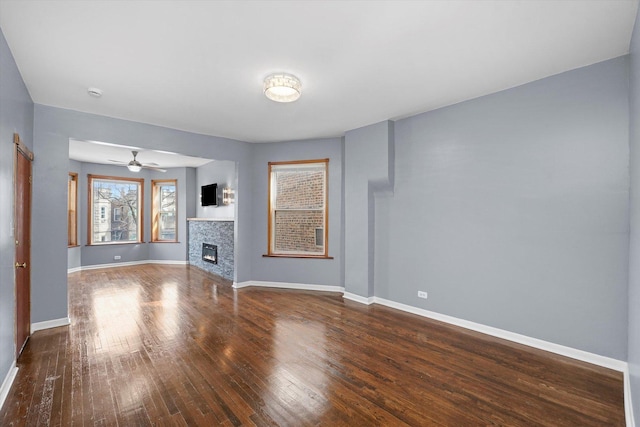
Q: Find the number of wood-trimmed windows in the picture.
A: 4